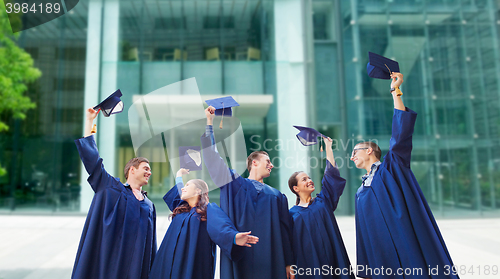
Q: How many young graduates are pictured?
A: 5